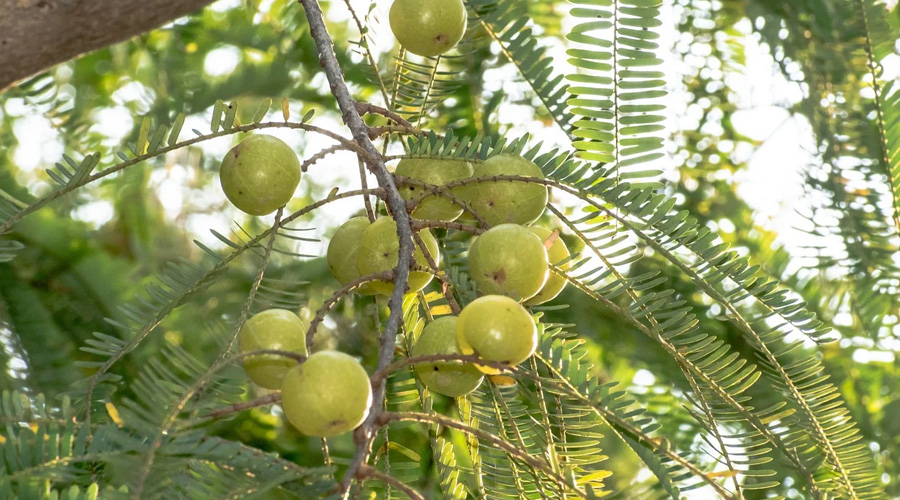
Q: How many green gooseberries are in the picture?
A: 12